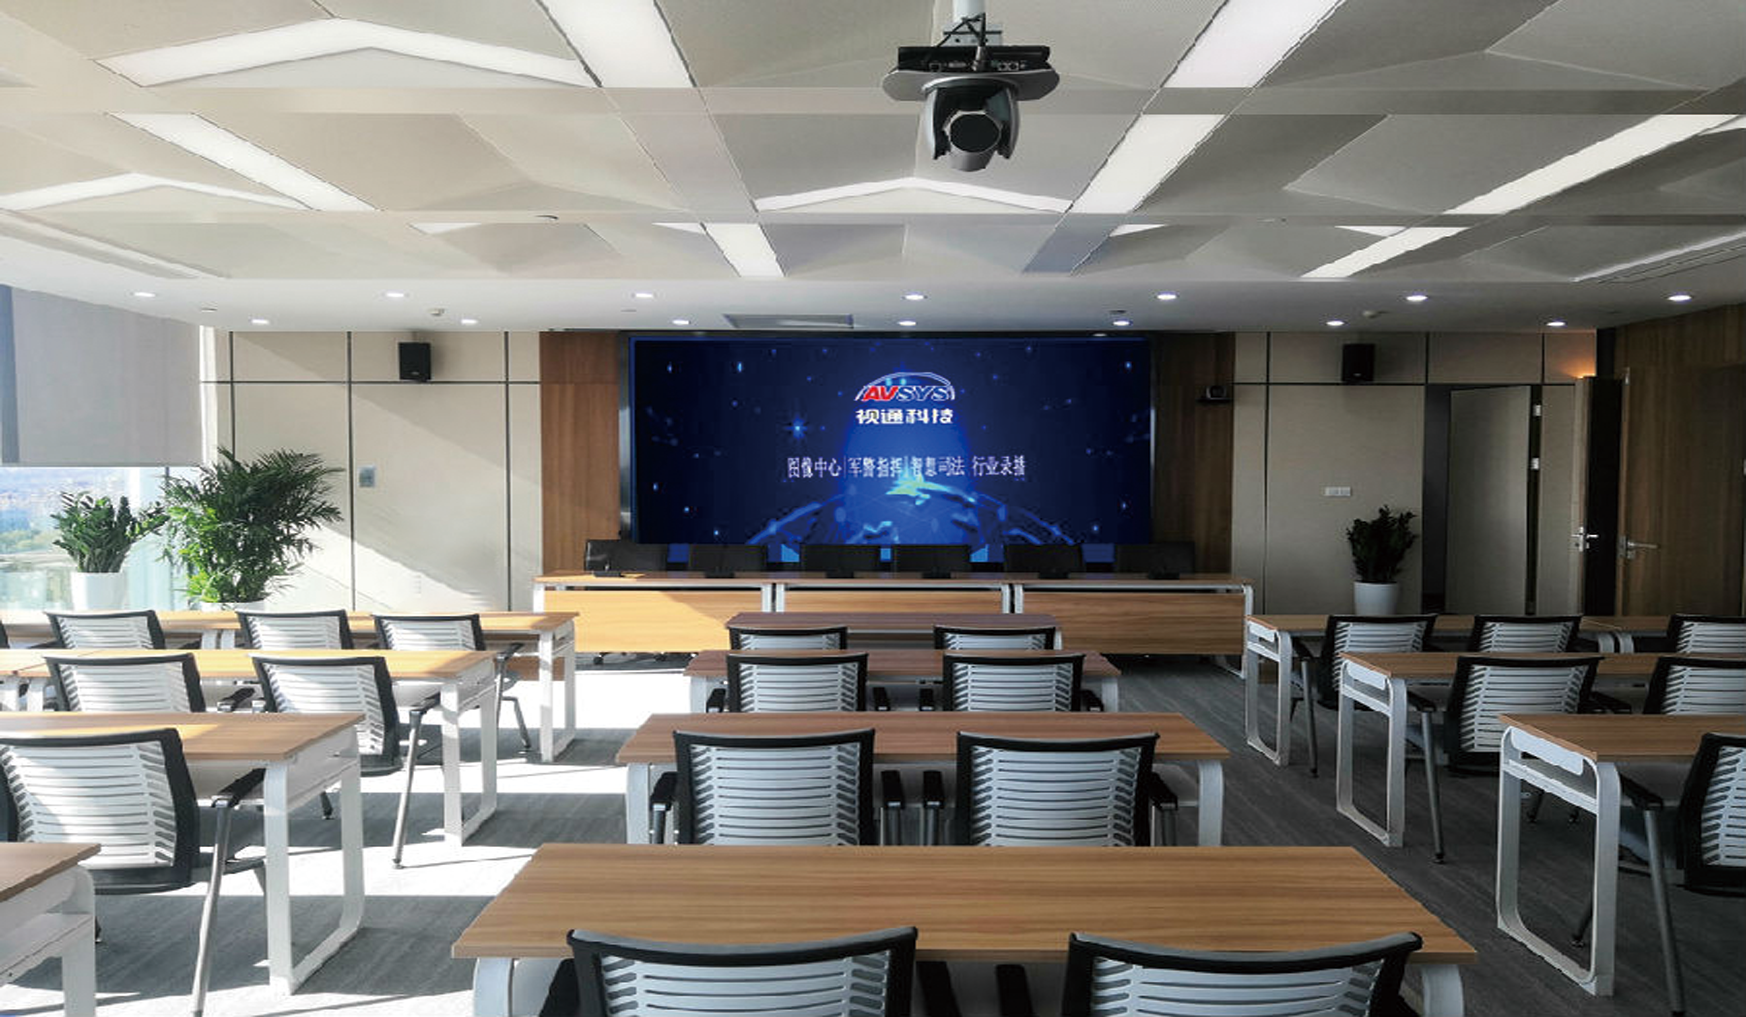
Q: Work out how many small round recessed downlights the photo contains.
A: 14